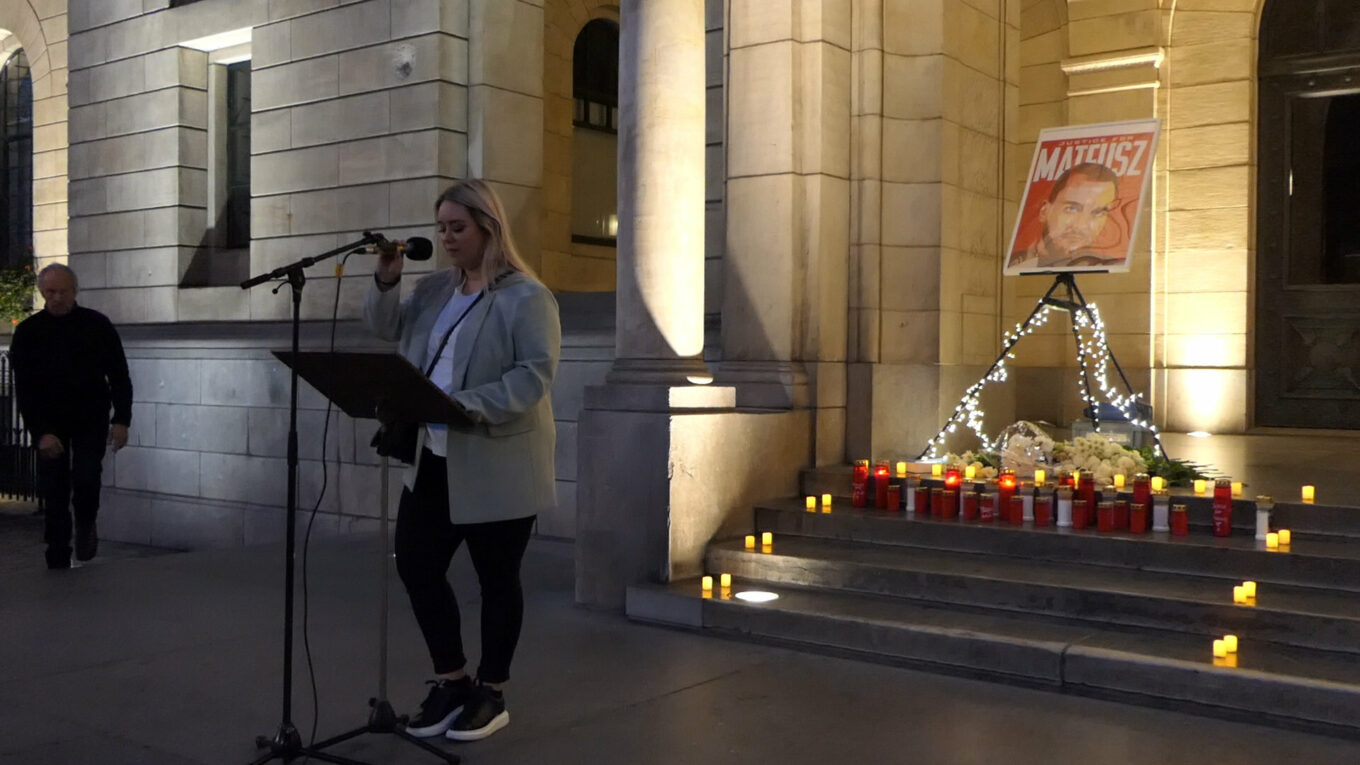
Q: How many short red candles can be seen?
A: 13